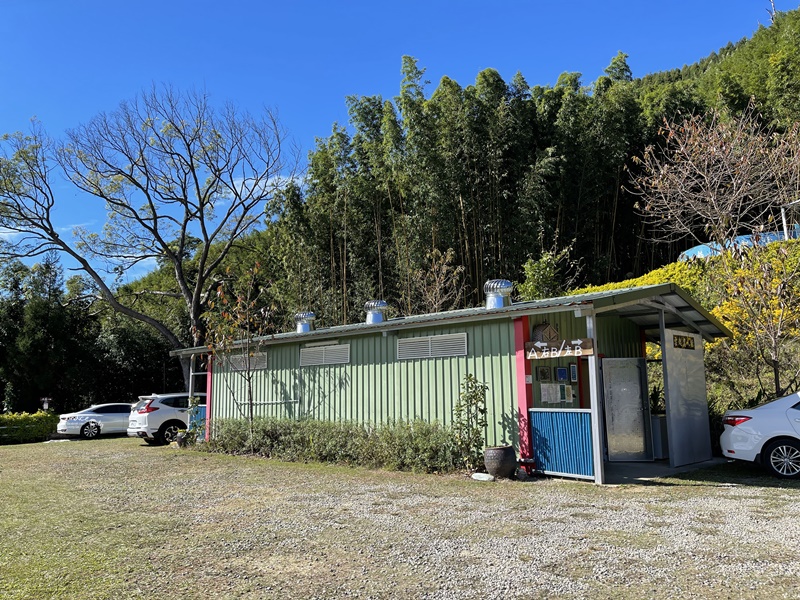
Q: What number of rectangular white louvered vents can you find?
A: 3